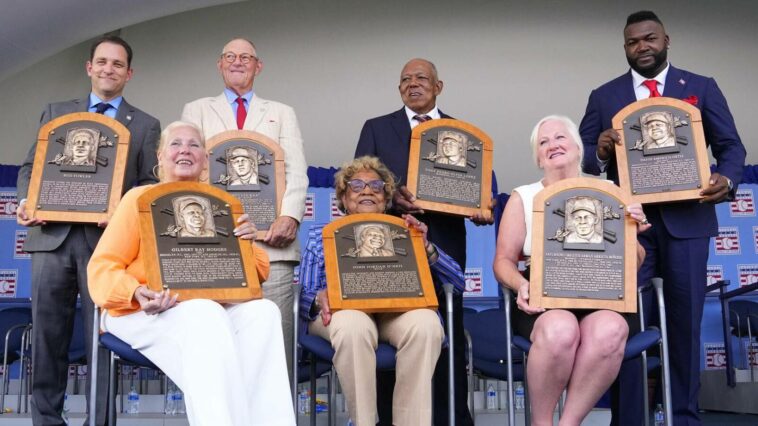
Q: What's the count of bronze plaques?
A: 7